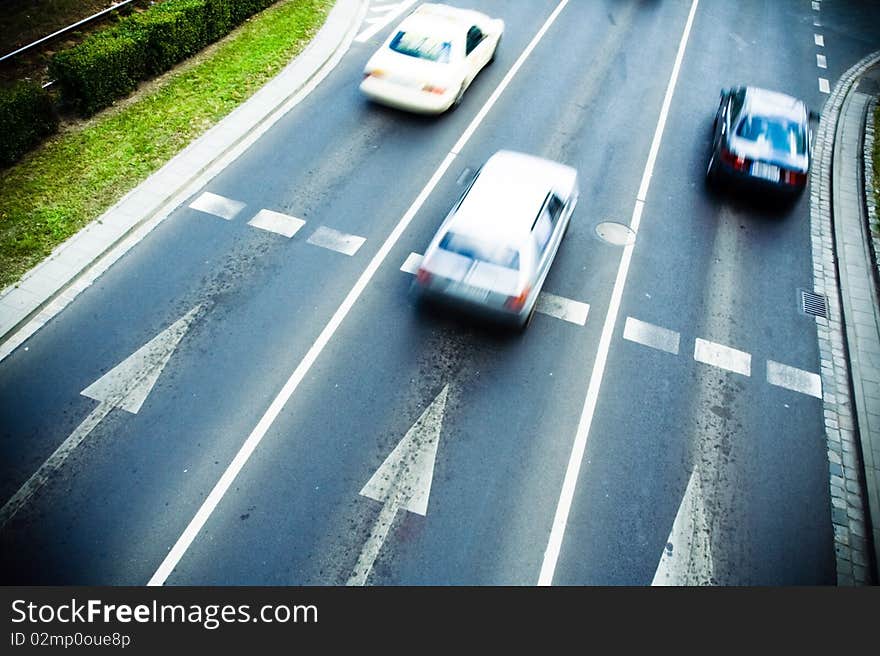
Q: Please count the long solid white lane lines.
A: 2